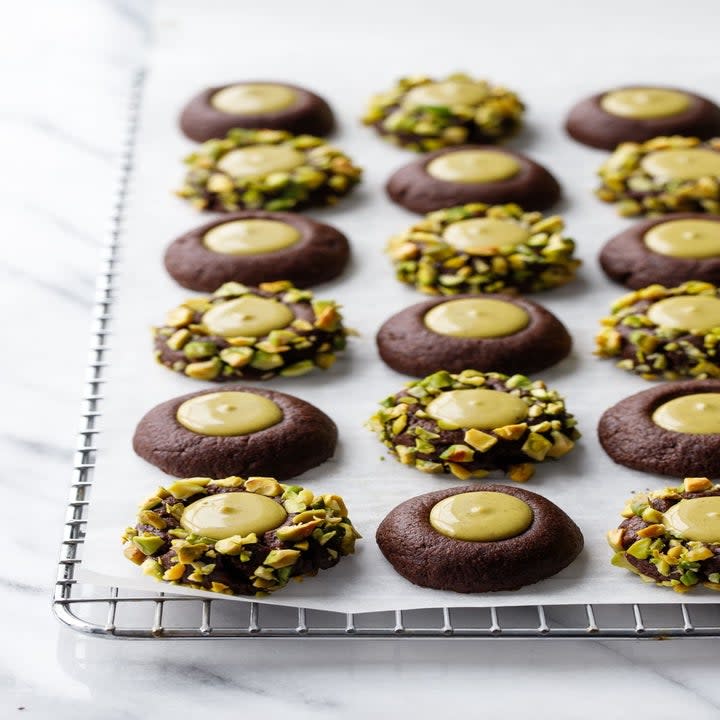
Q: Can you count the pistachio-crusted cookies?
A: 9